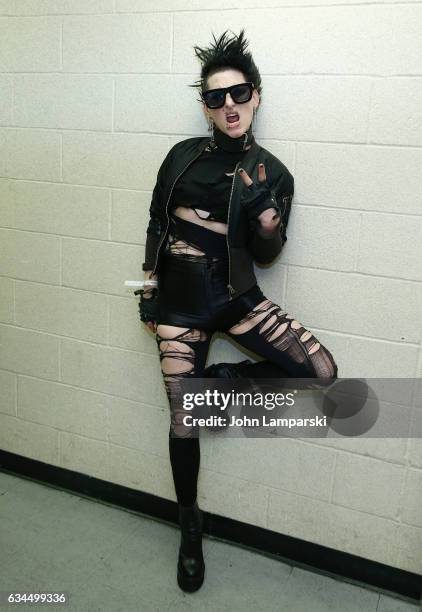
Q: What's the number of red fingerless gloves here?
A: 0